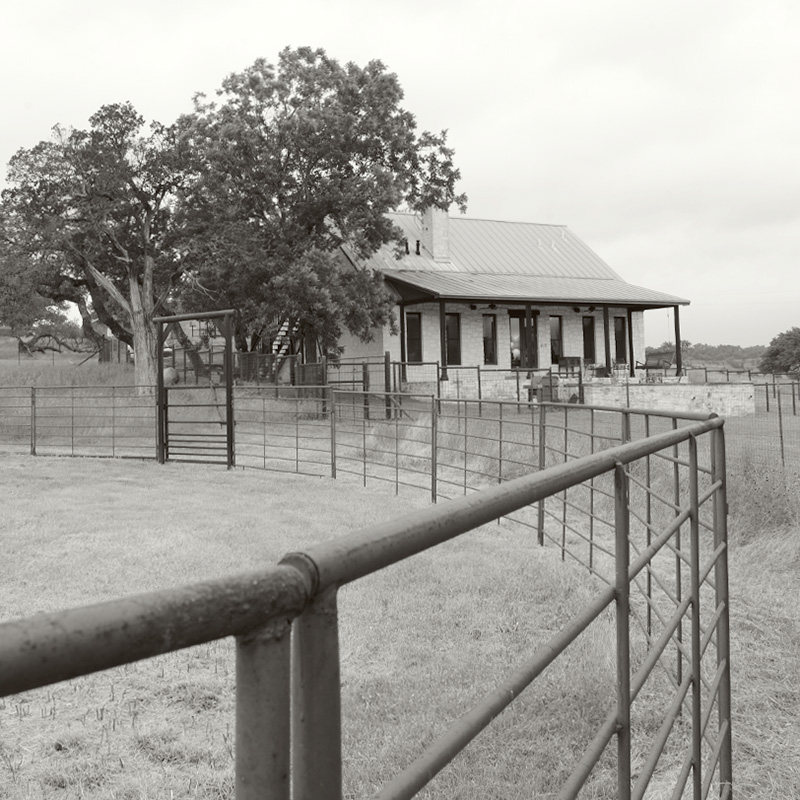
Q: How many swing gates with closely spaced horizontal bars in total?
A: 1